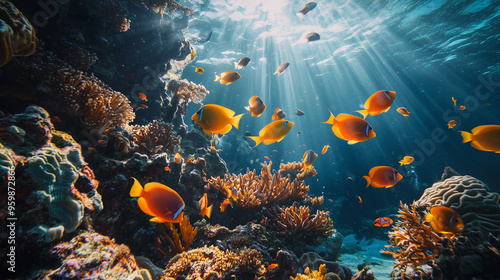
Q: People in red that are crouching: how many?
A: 0